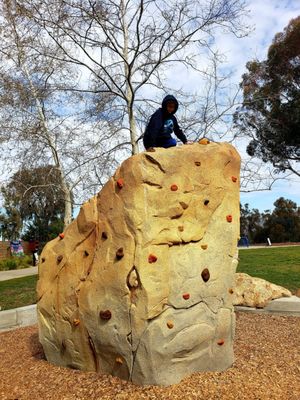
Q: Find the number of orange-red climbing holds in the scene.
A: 8